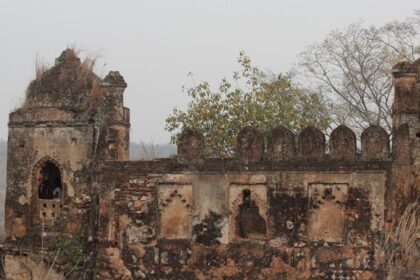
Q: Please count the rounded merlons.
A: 6